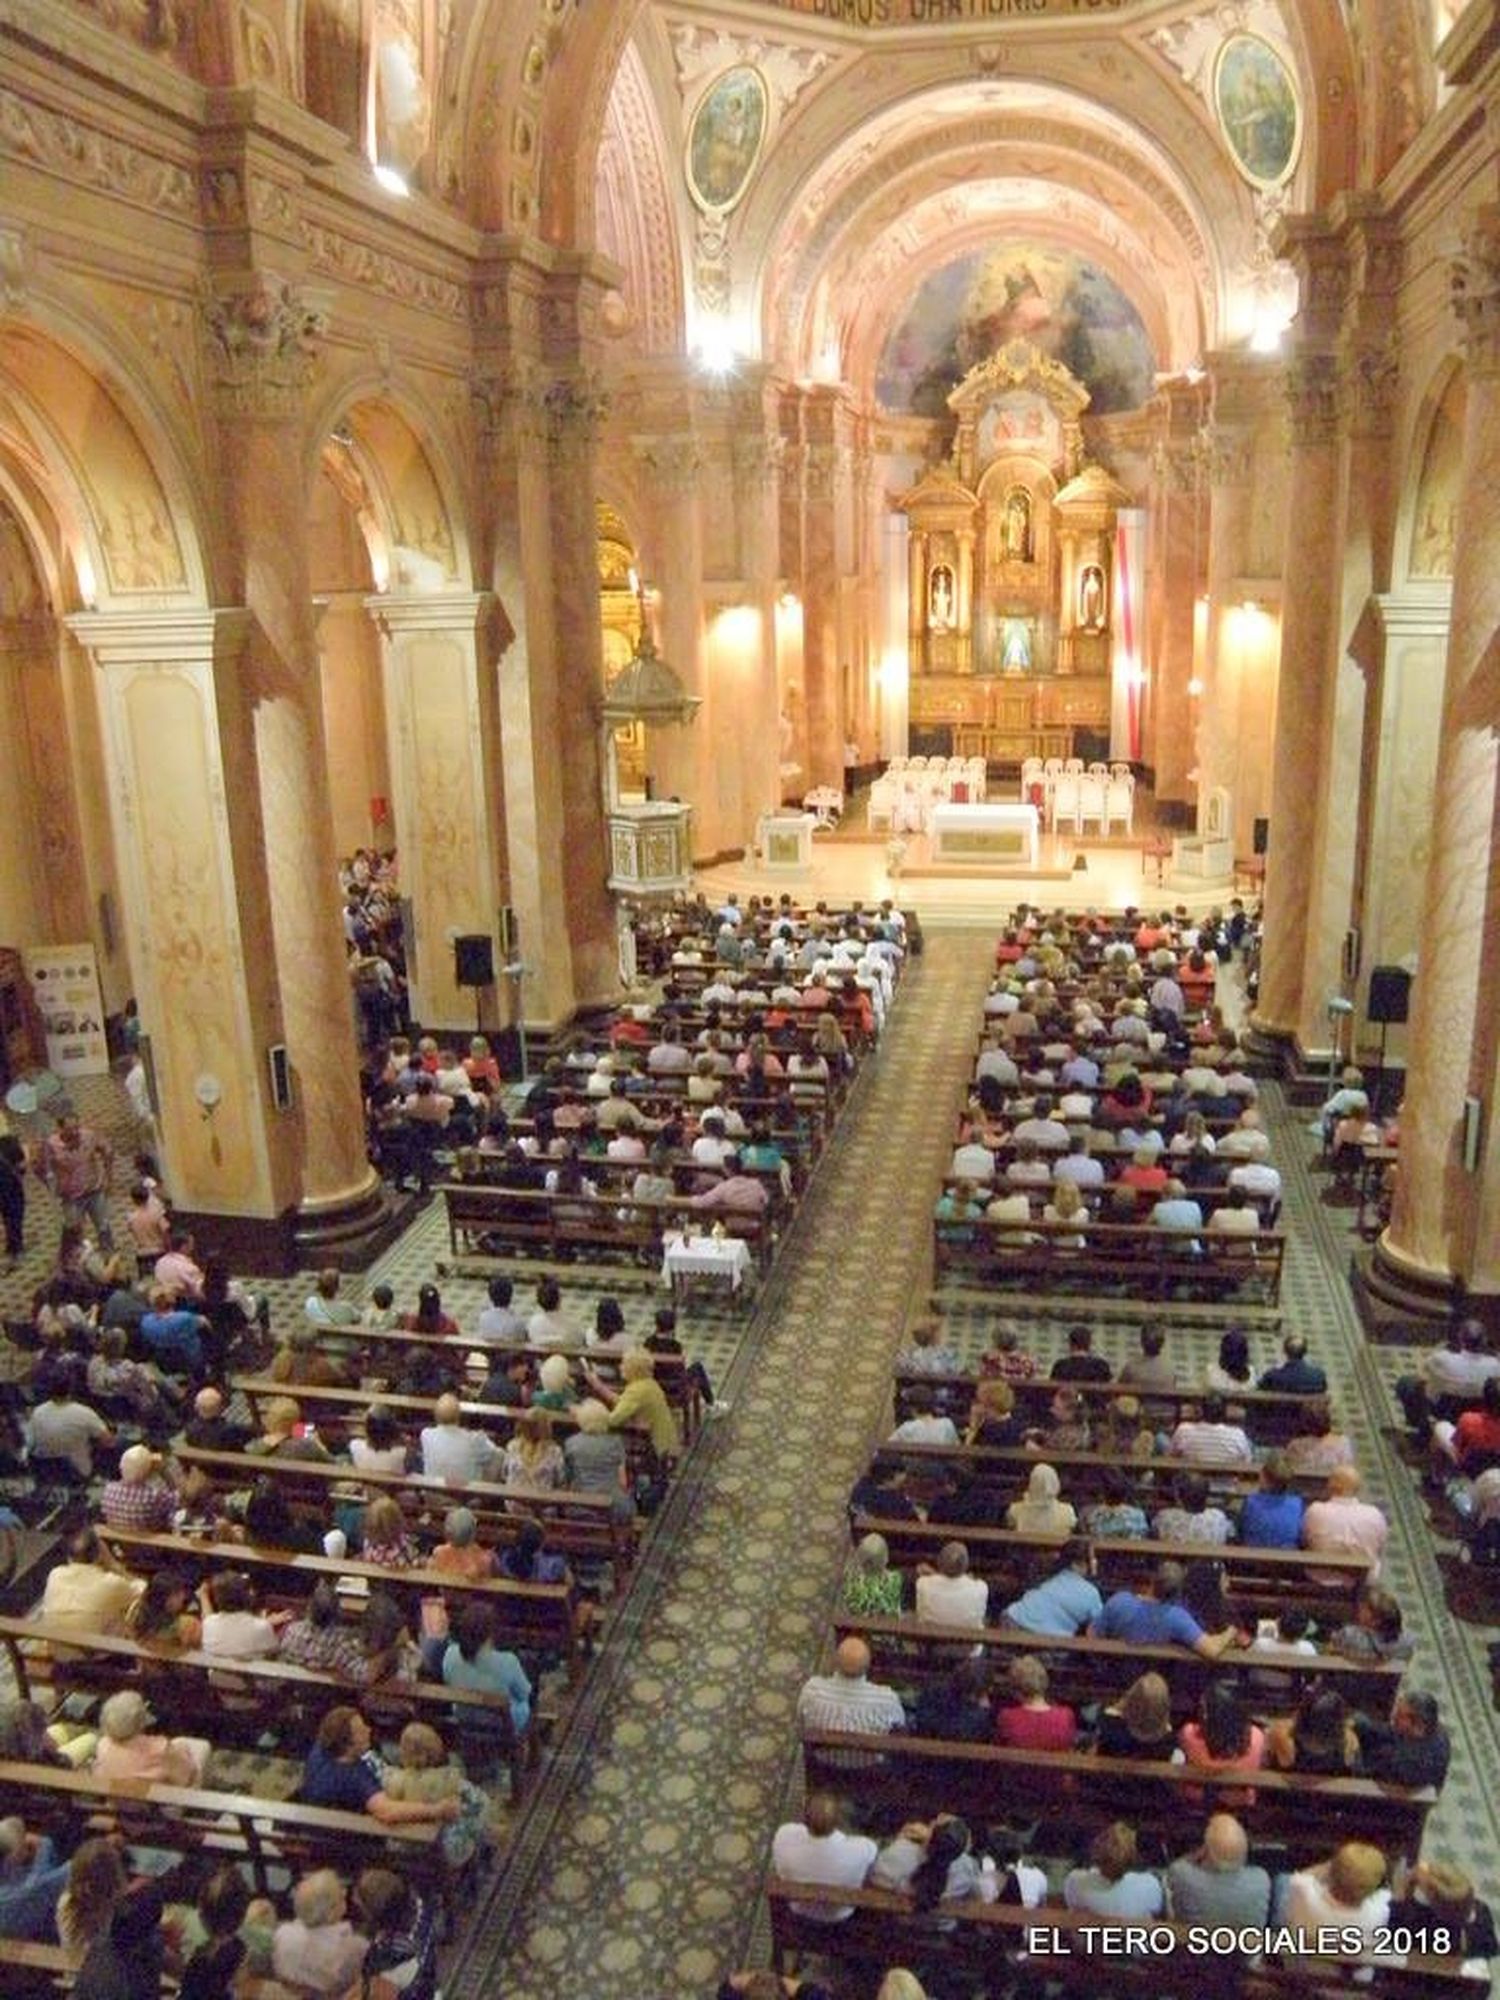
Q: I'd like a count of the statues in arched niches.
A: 3